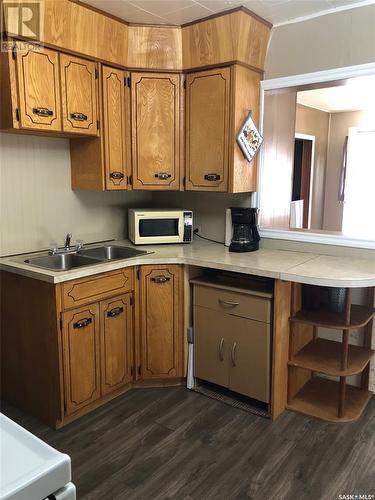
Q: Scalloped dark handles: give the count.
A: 8